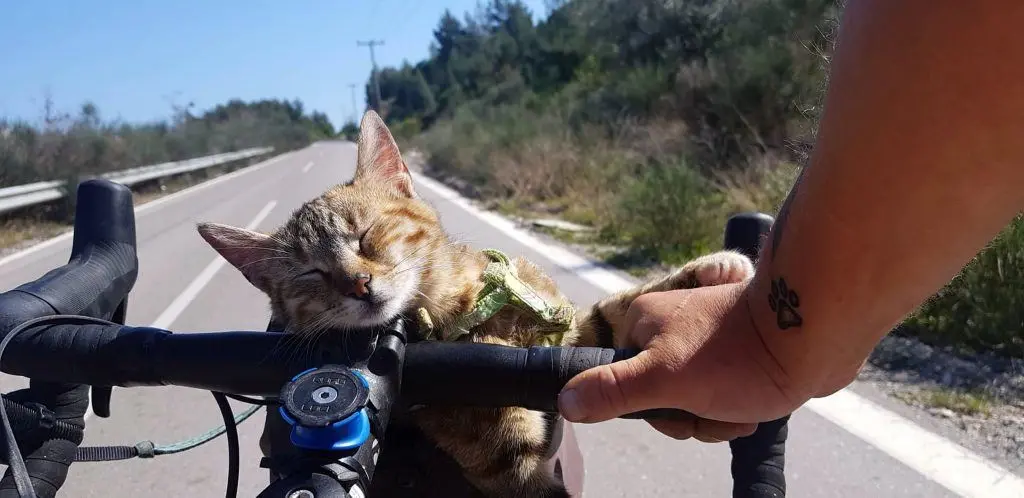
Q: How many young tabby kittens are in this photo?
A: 1